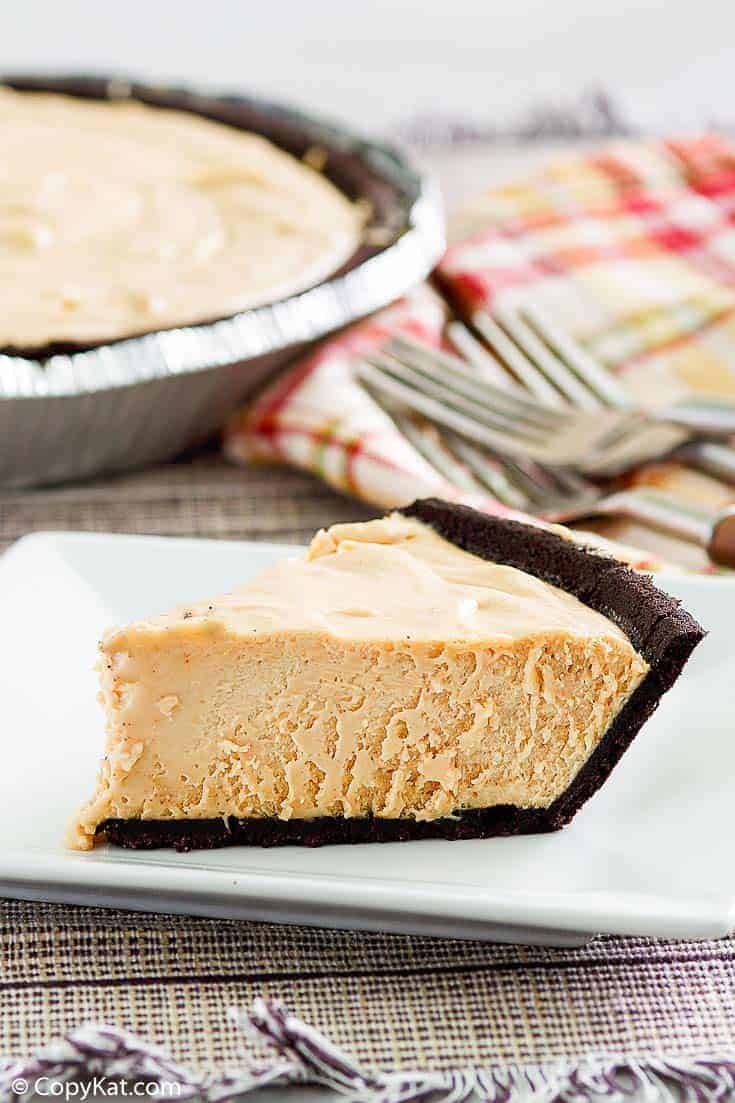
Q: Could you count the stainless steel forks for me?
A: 3